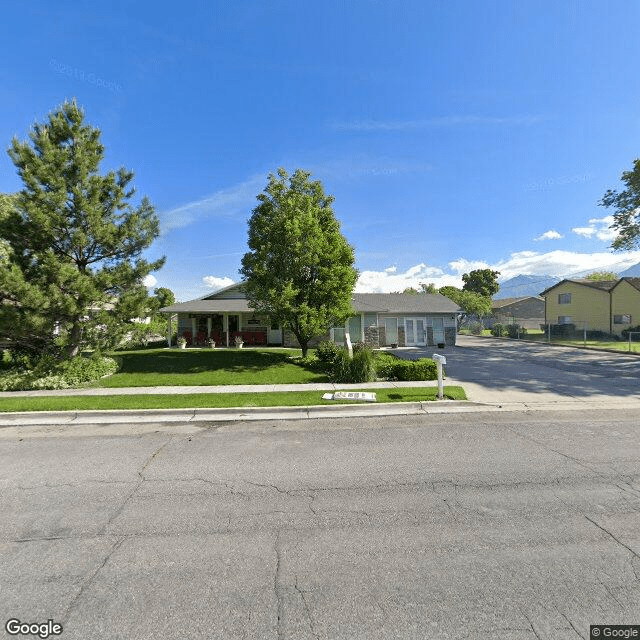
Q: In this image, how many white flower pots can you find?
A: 3